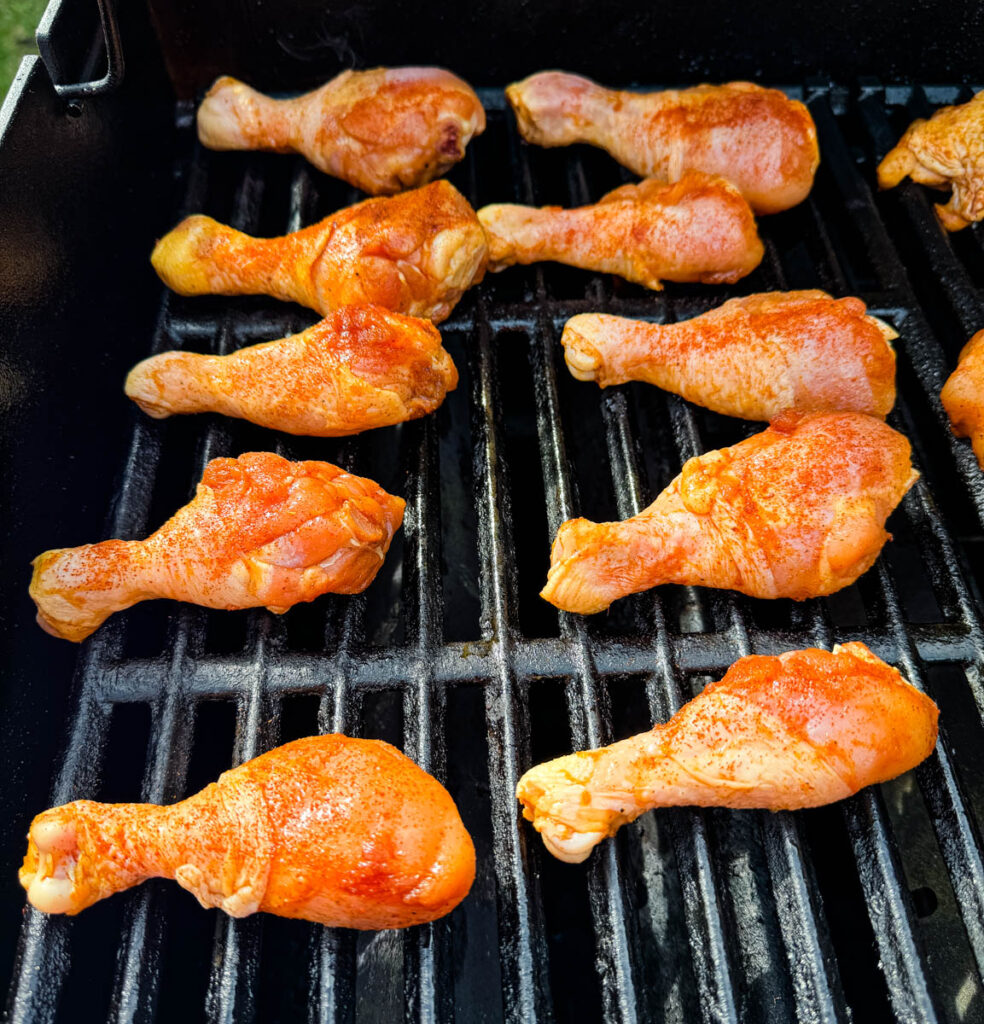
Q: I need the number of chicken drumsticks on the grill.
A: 10